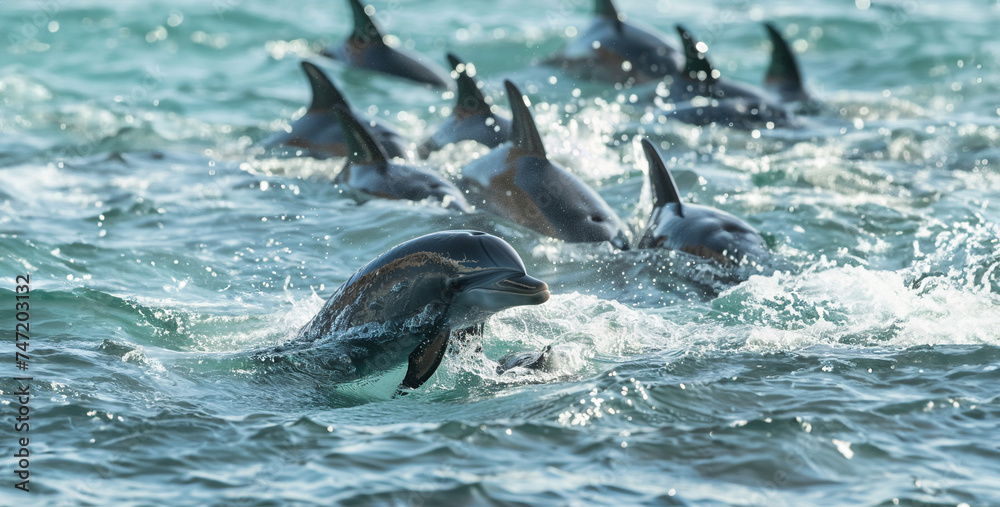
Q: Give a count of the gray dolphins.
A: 10